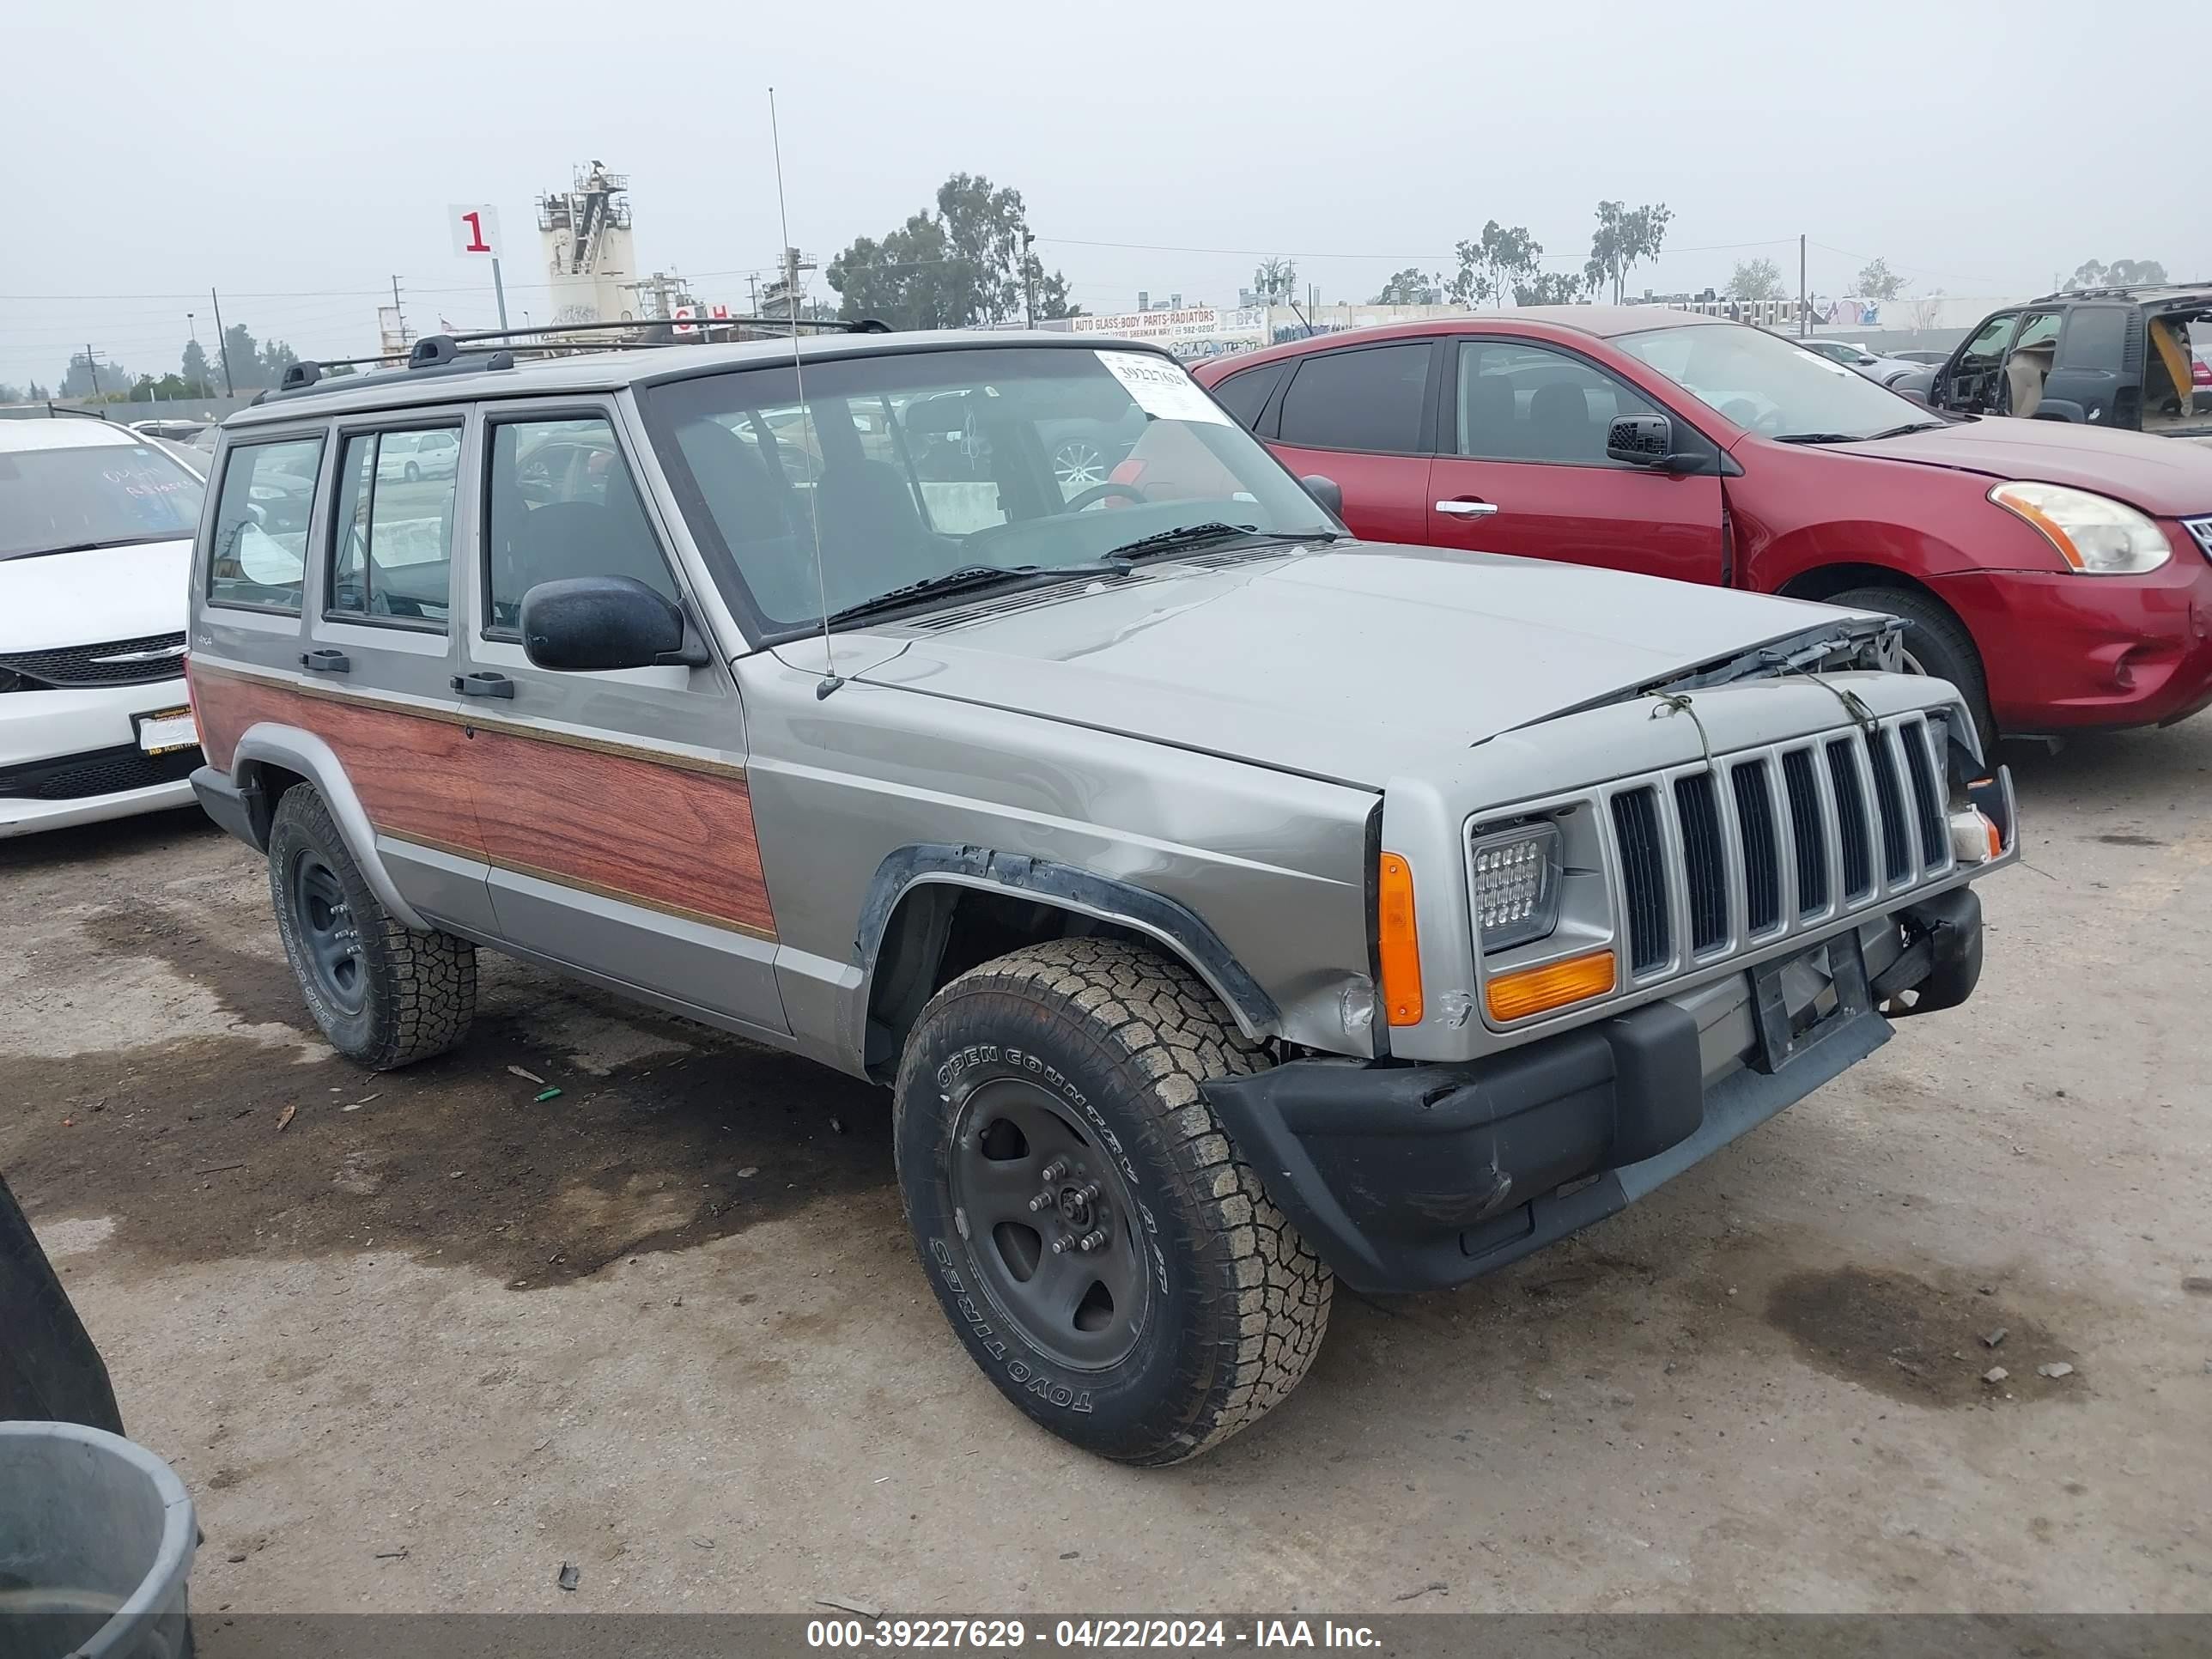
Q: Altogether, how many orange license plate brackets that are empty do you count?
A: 0